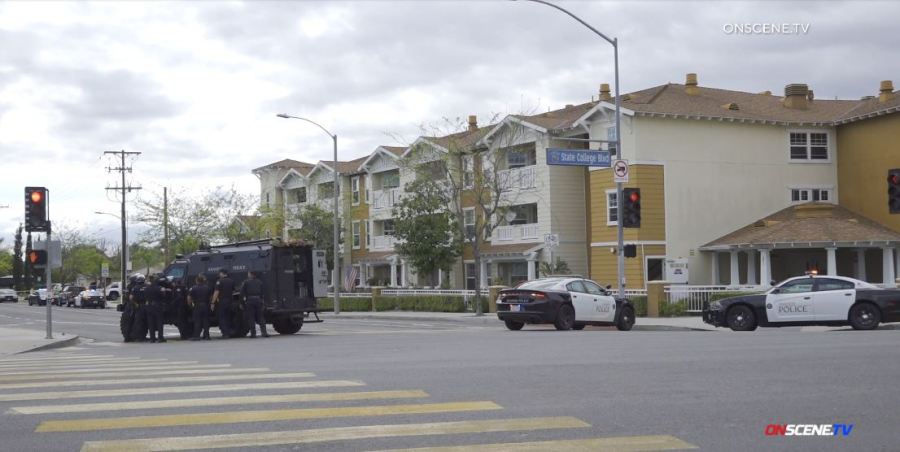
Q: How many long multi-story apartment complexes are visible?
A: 1